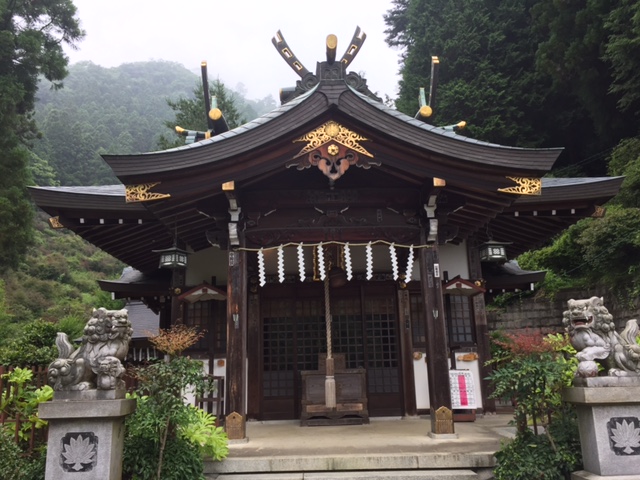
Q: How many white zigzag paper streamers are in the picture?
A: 8